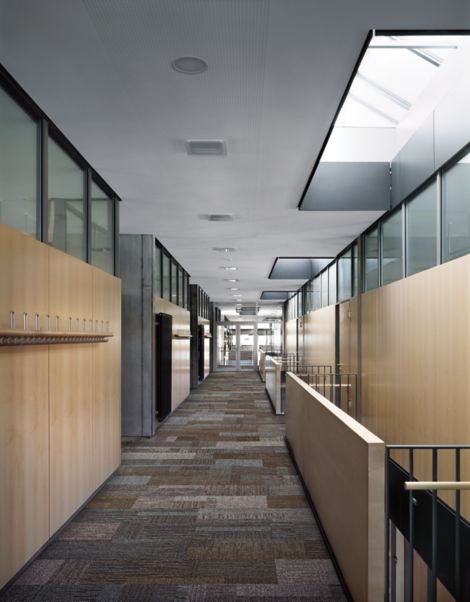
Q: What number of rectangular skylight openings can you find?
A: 3